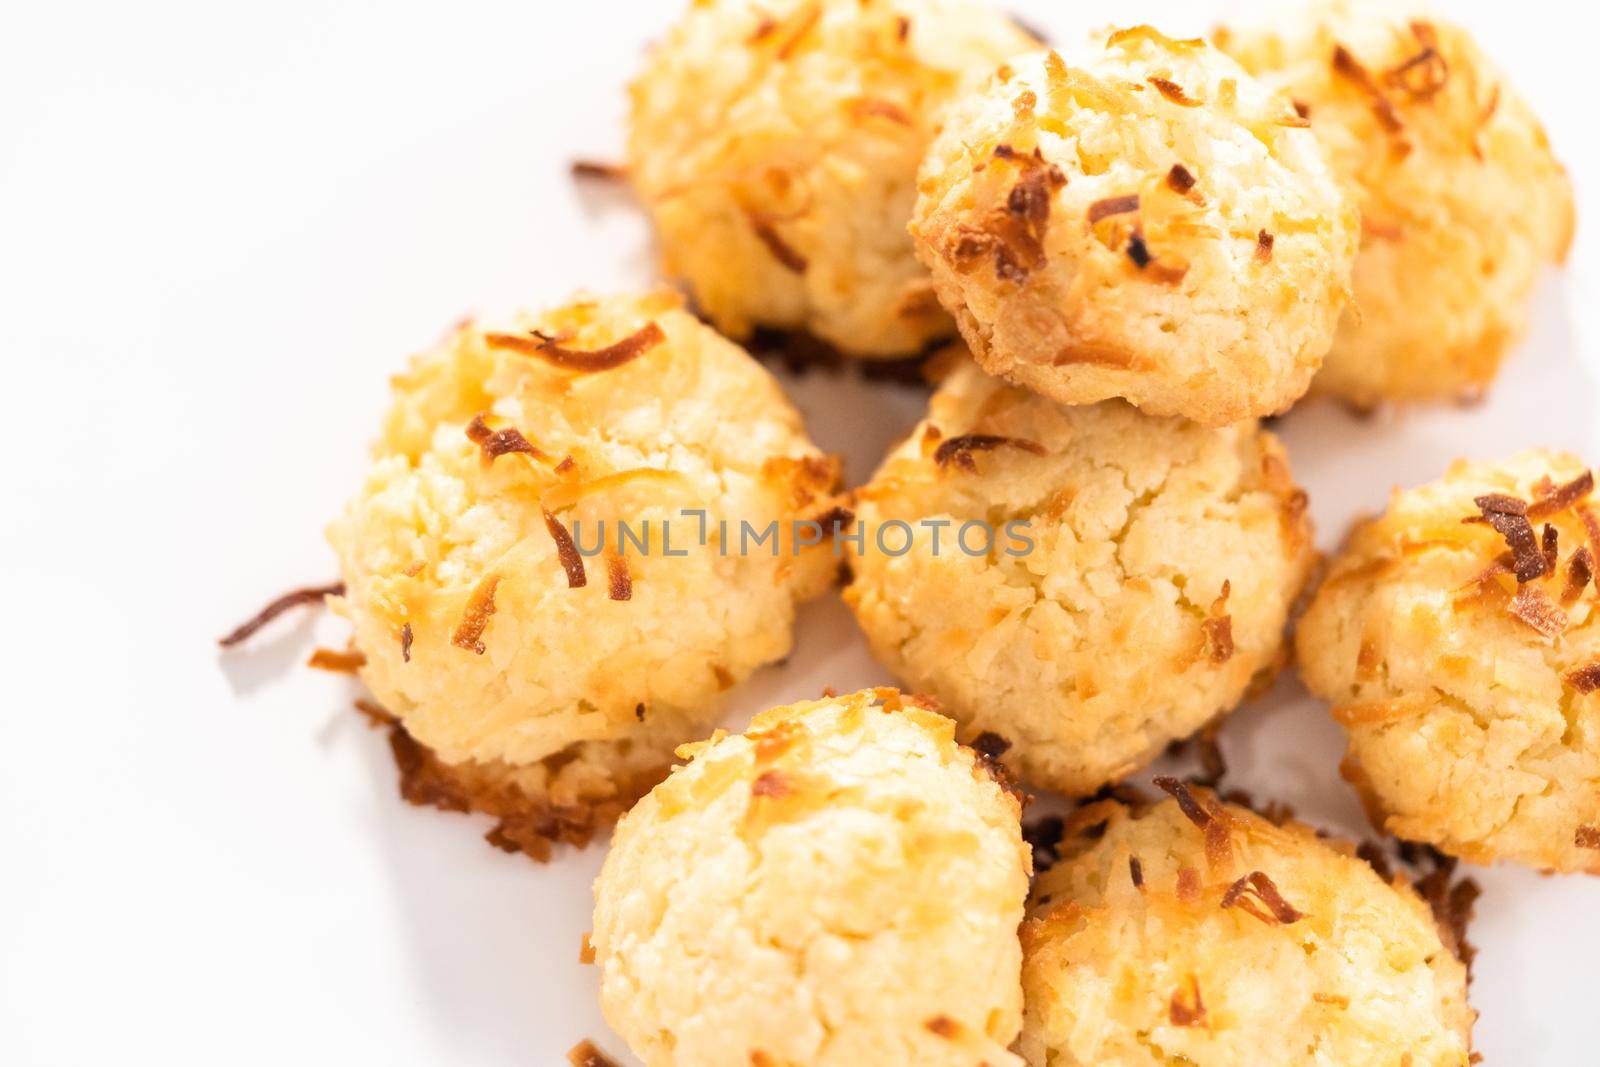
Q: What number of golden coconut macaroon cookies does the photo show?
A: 8